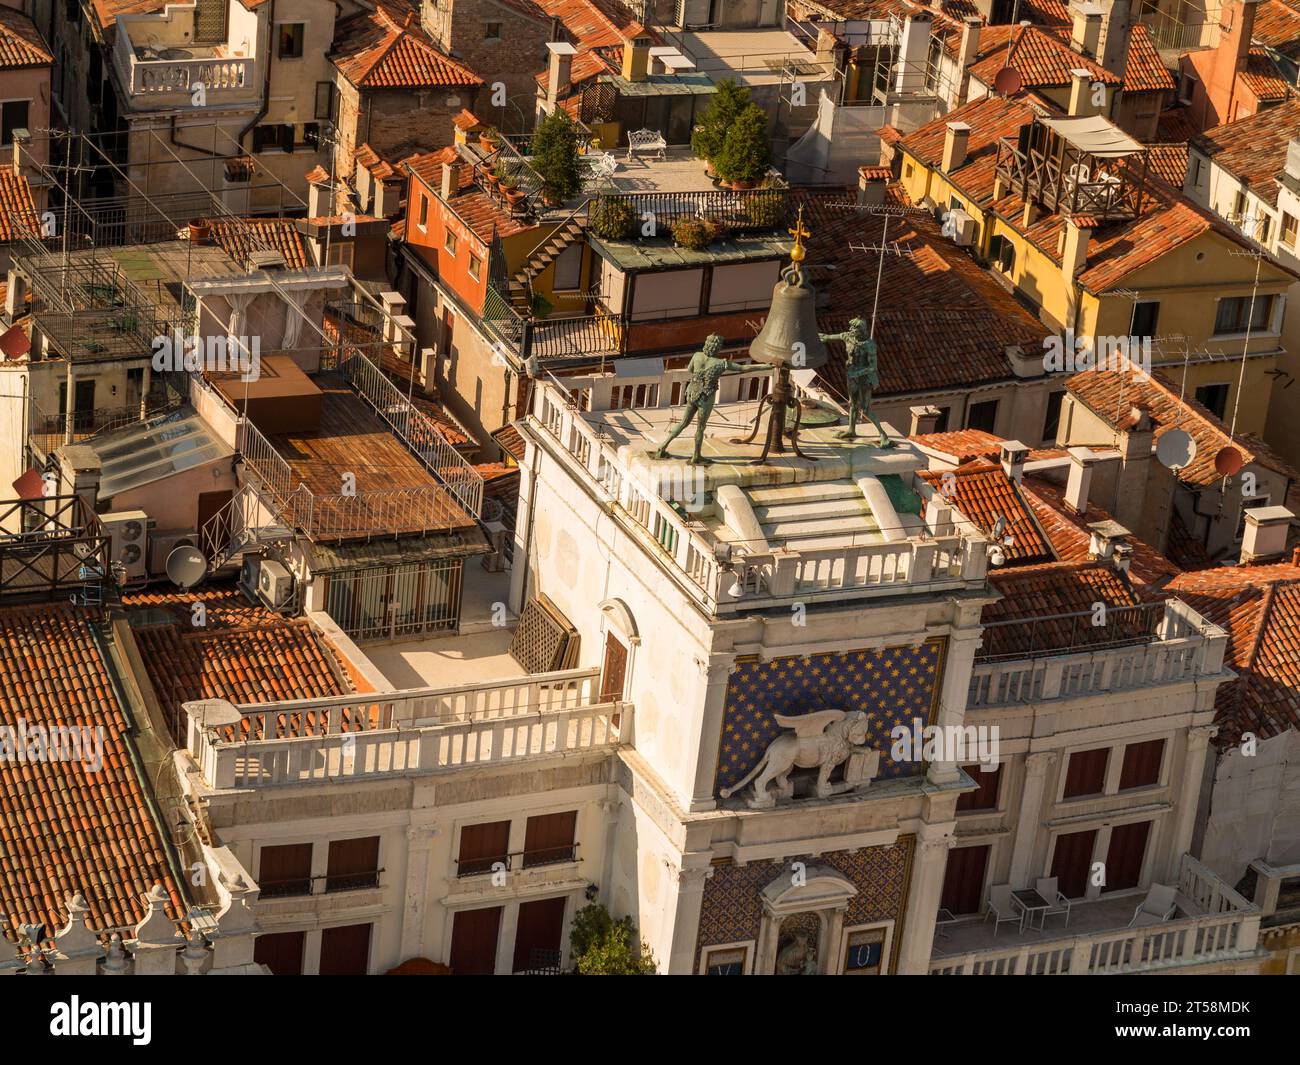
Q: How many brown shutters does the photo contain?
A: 14